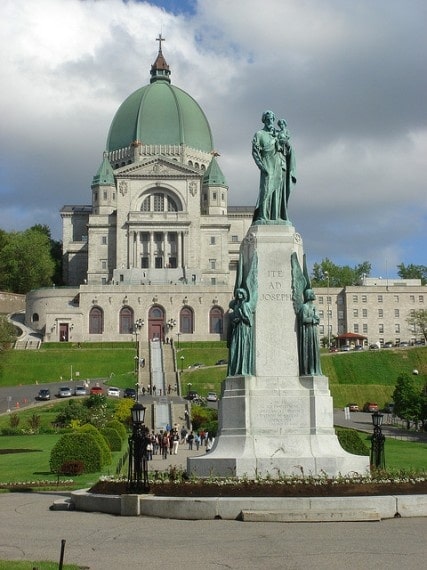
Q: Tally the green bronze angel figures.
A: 2